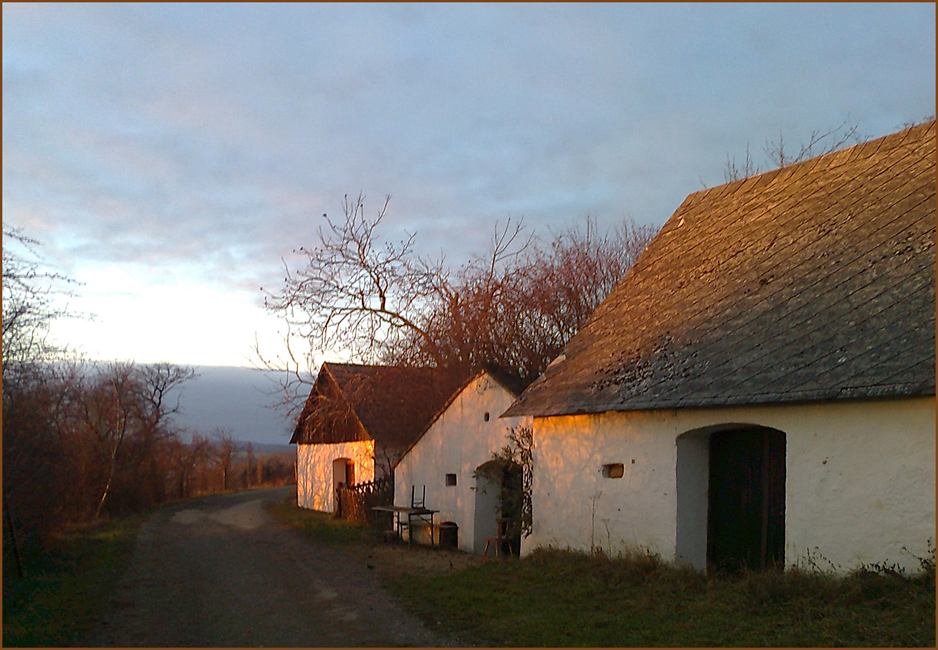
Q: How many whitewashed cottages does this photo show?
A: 3